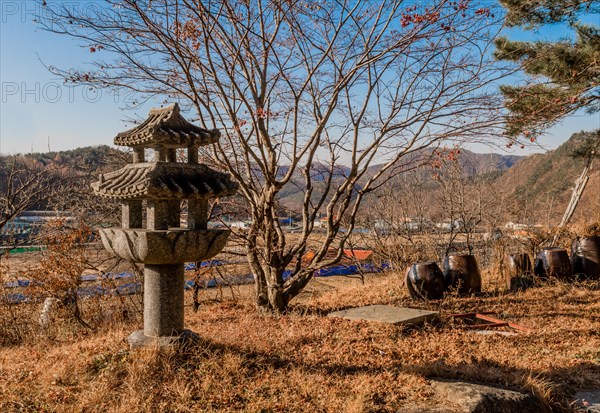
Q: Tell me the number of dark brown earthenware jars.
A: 5